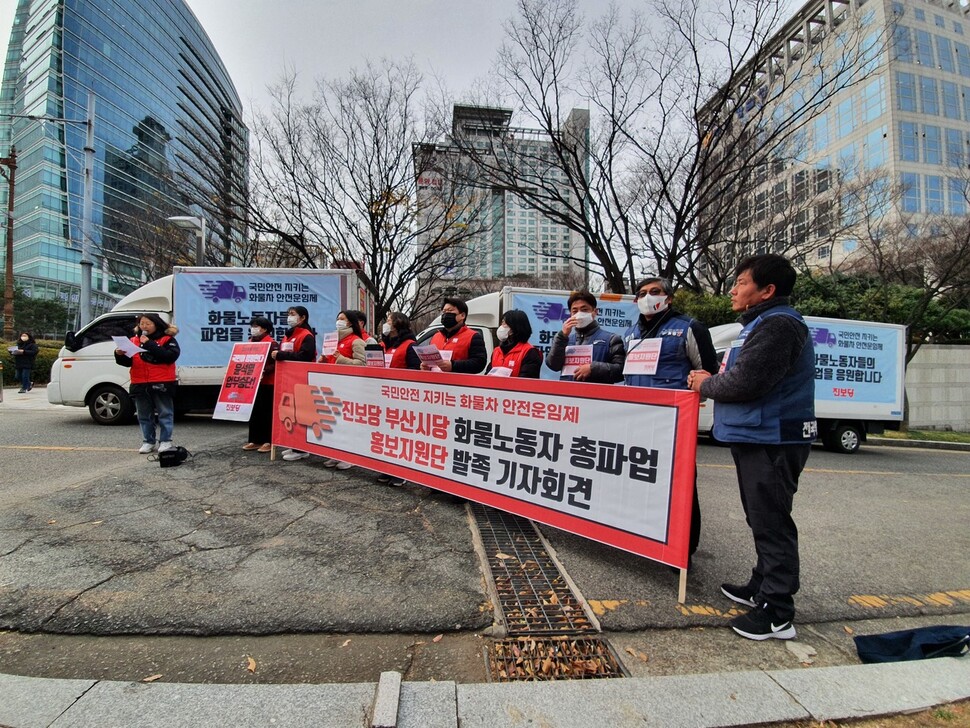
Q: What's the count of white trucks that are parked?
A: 3